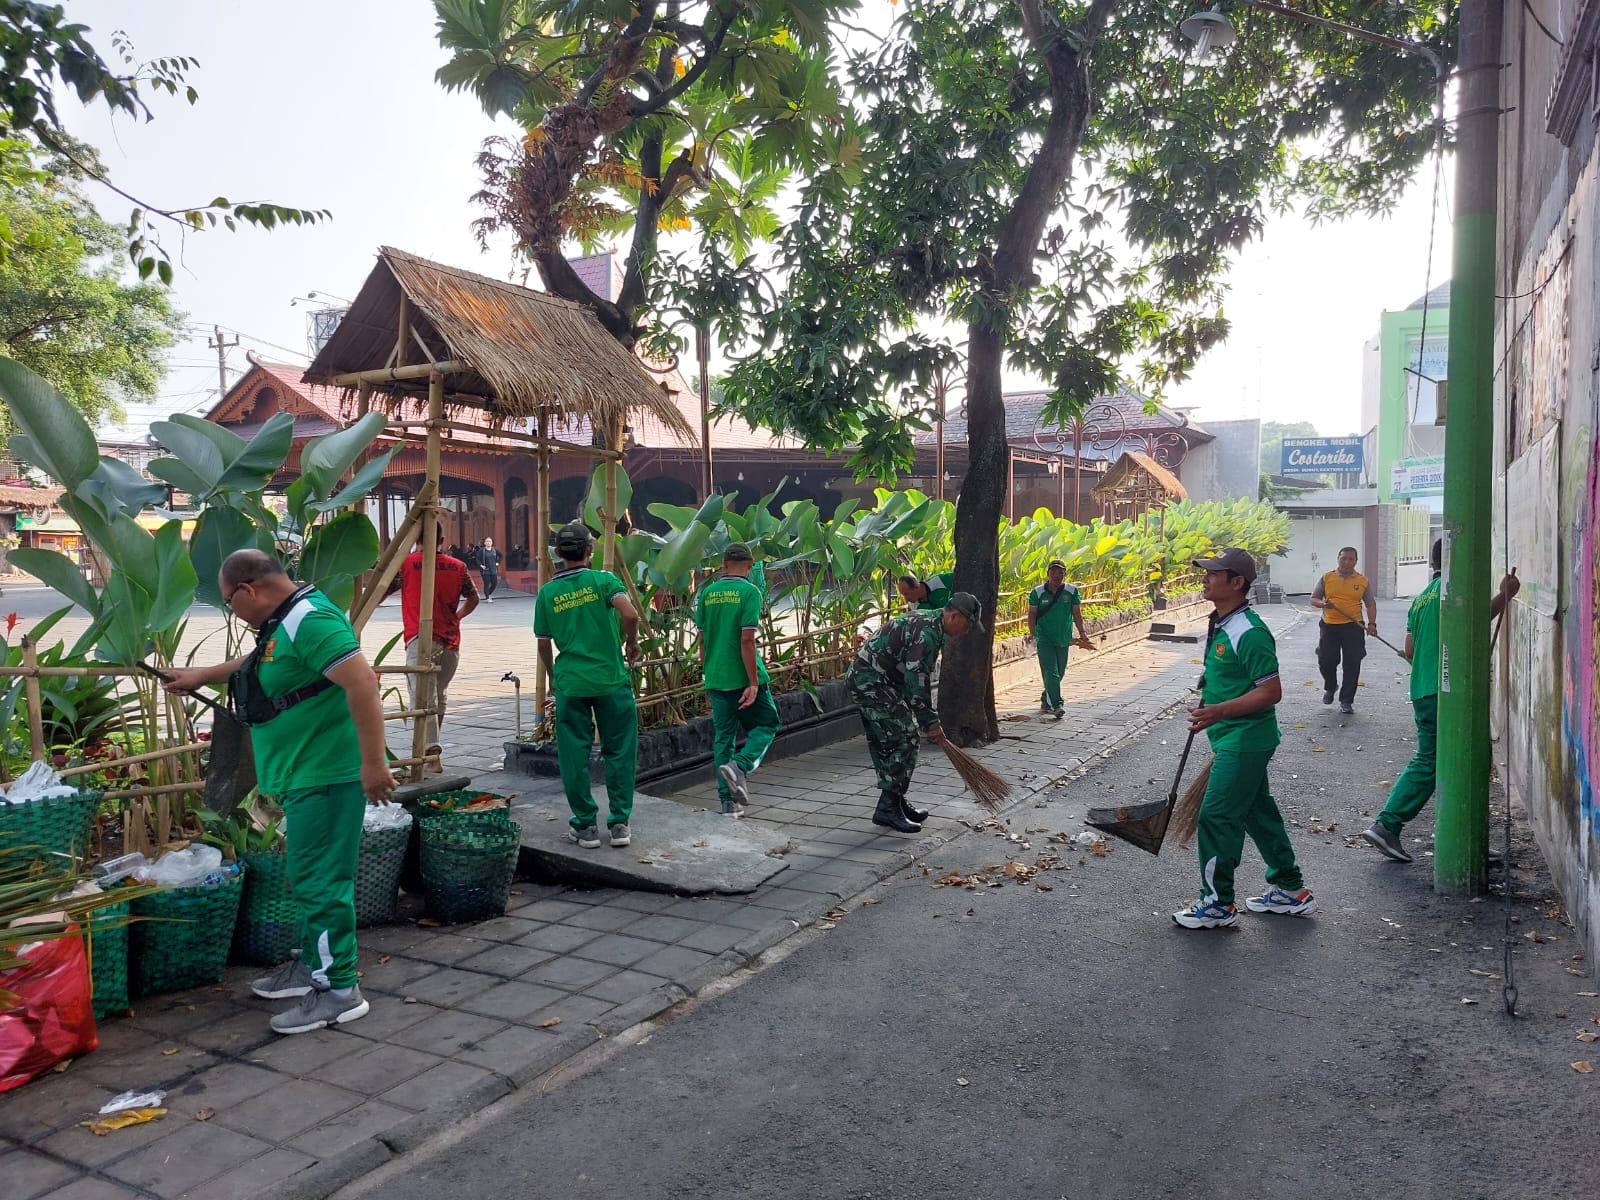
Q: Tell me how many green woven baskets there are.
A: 7